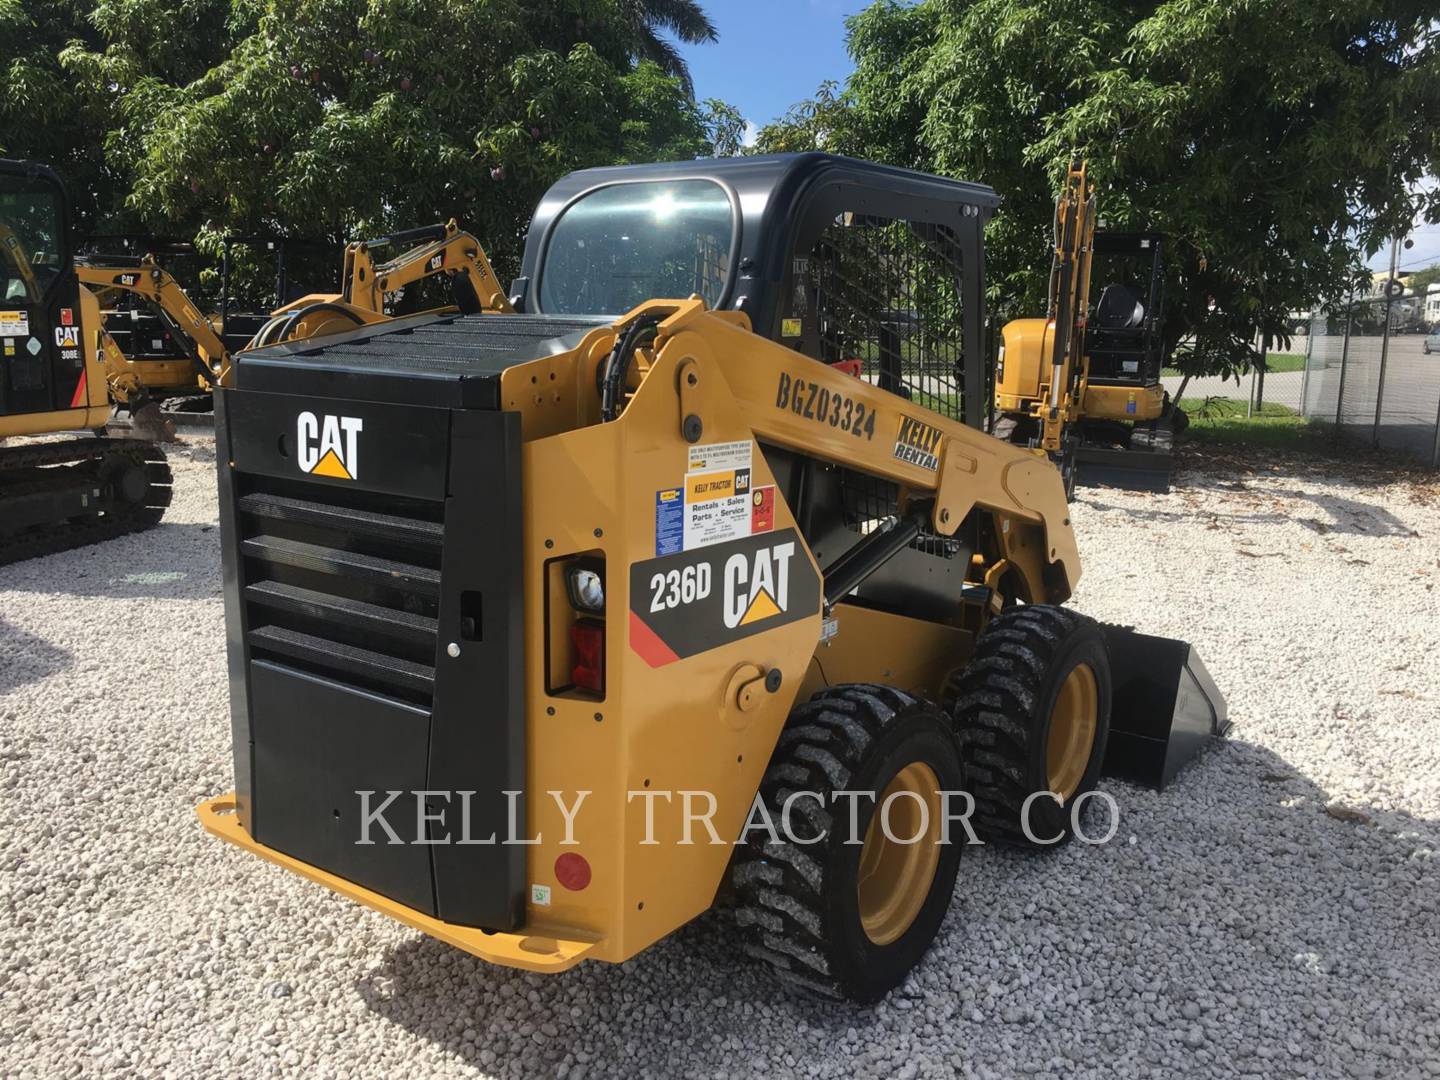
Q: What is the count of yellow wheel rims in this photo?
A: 2